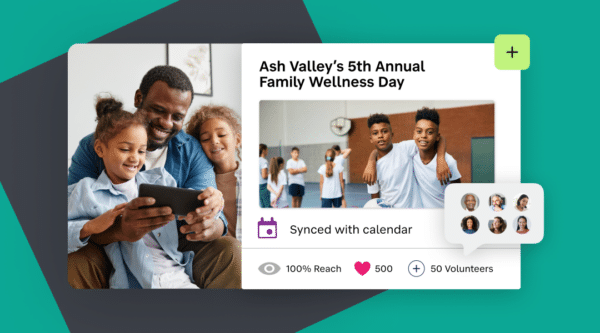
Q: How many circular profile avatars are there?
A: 6